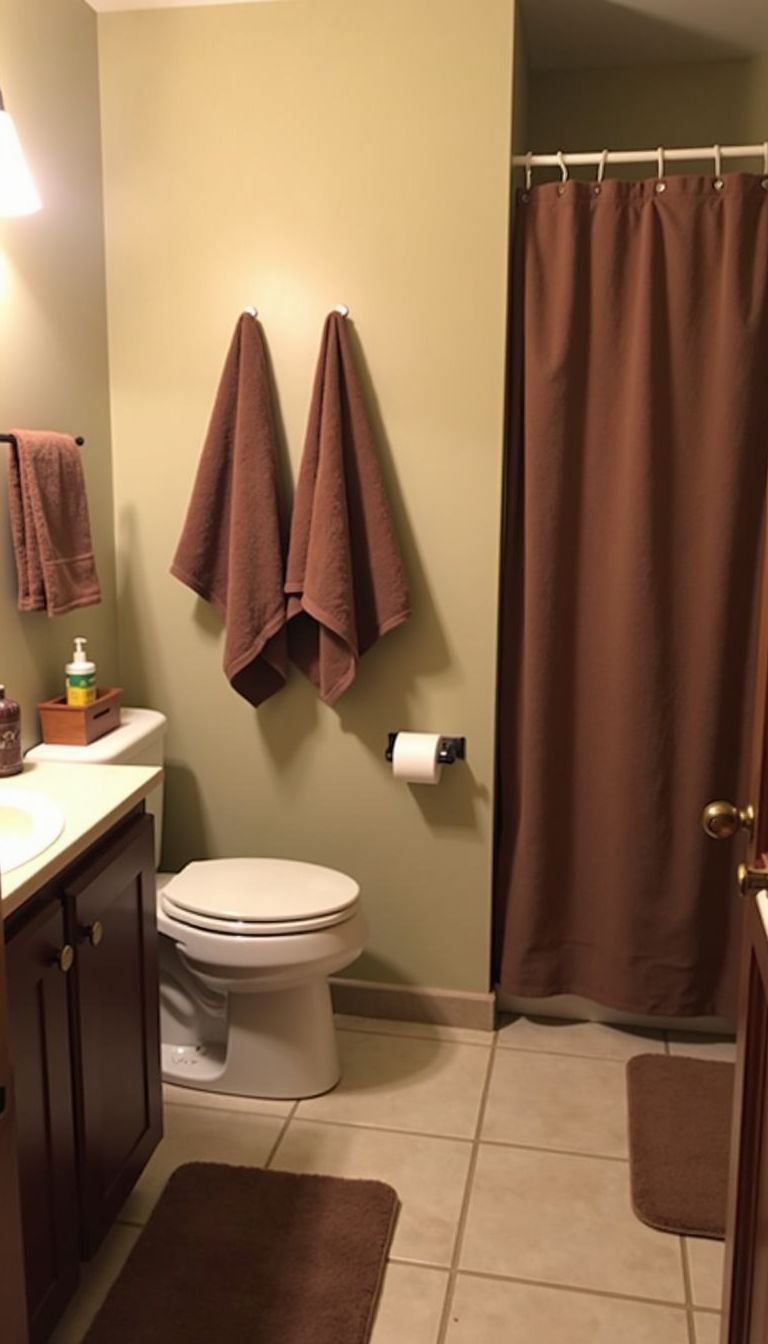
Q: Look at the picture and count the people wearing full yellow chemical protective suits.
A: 0